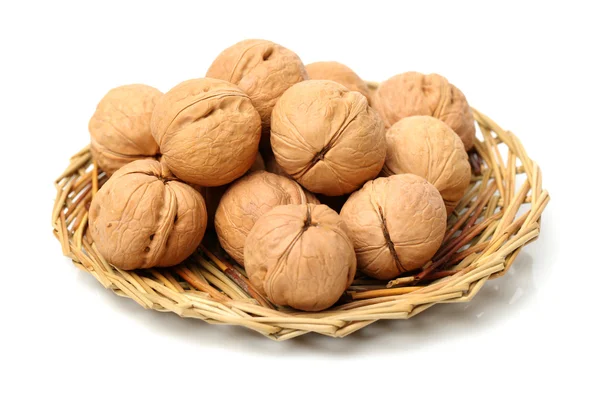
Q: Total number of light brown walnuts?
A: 11